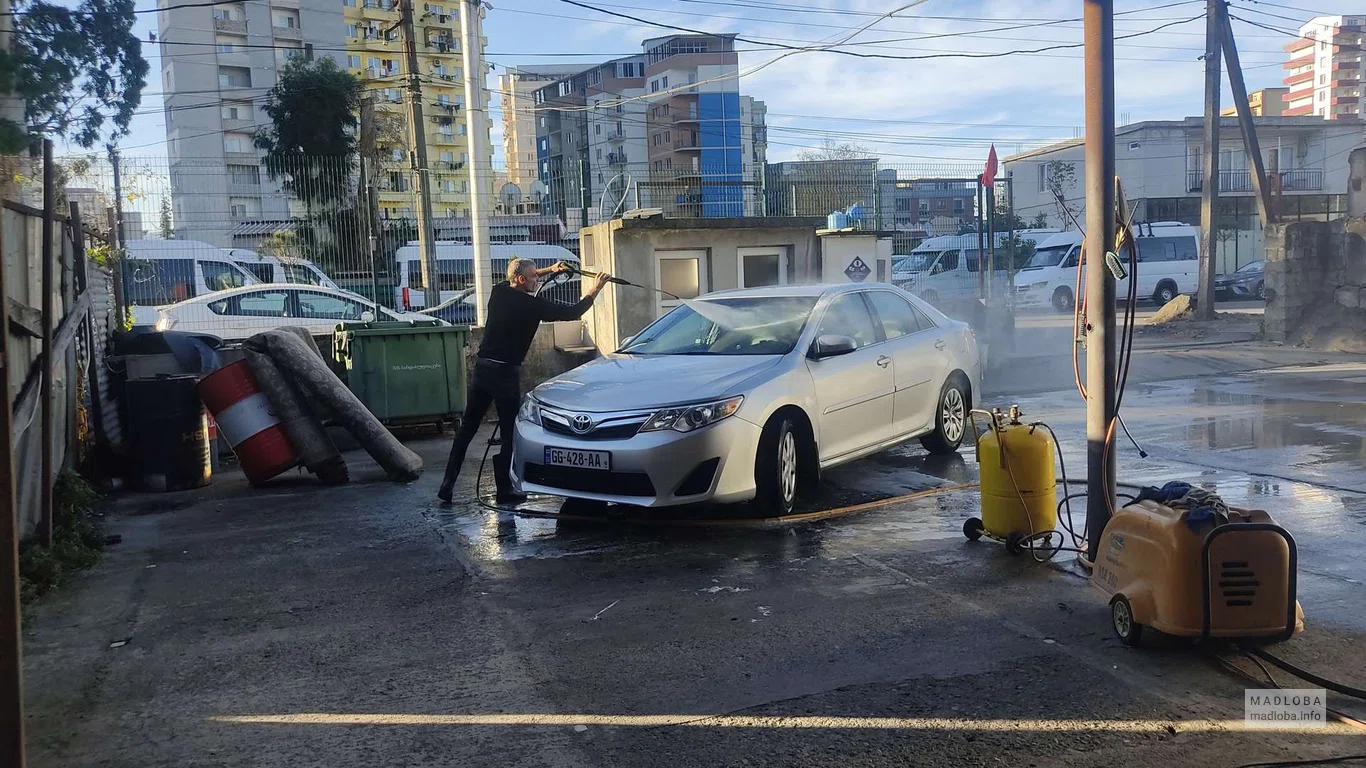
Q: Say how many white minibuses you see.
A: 5